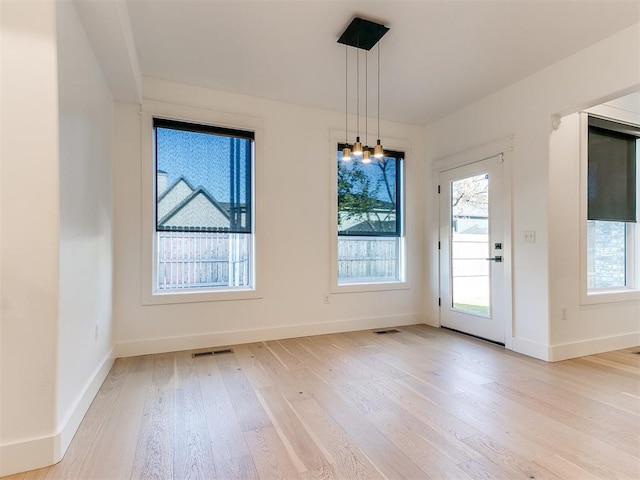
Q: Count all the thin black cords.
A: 4